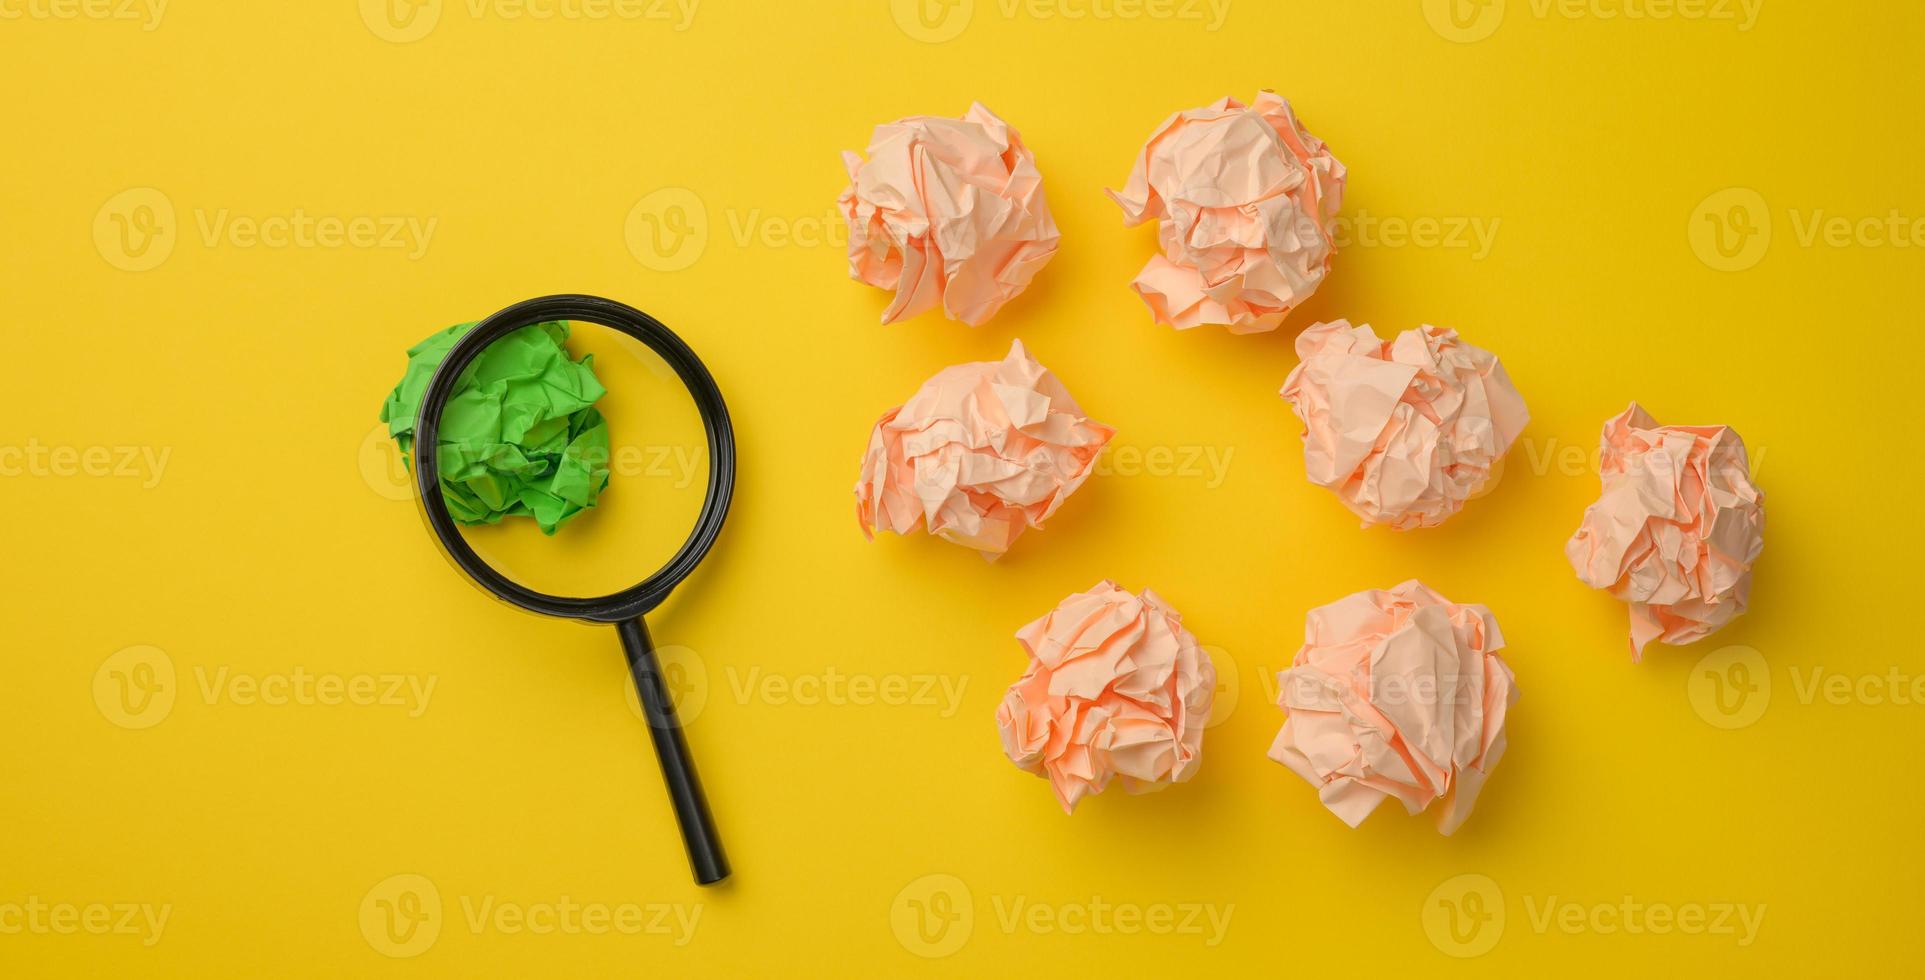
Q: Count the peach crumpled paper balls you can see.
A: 7